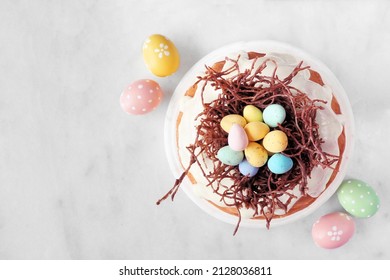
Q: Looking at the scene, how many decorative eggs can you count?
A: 14